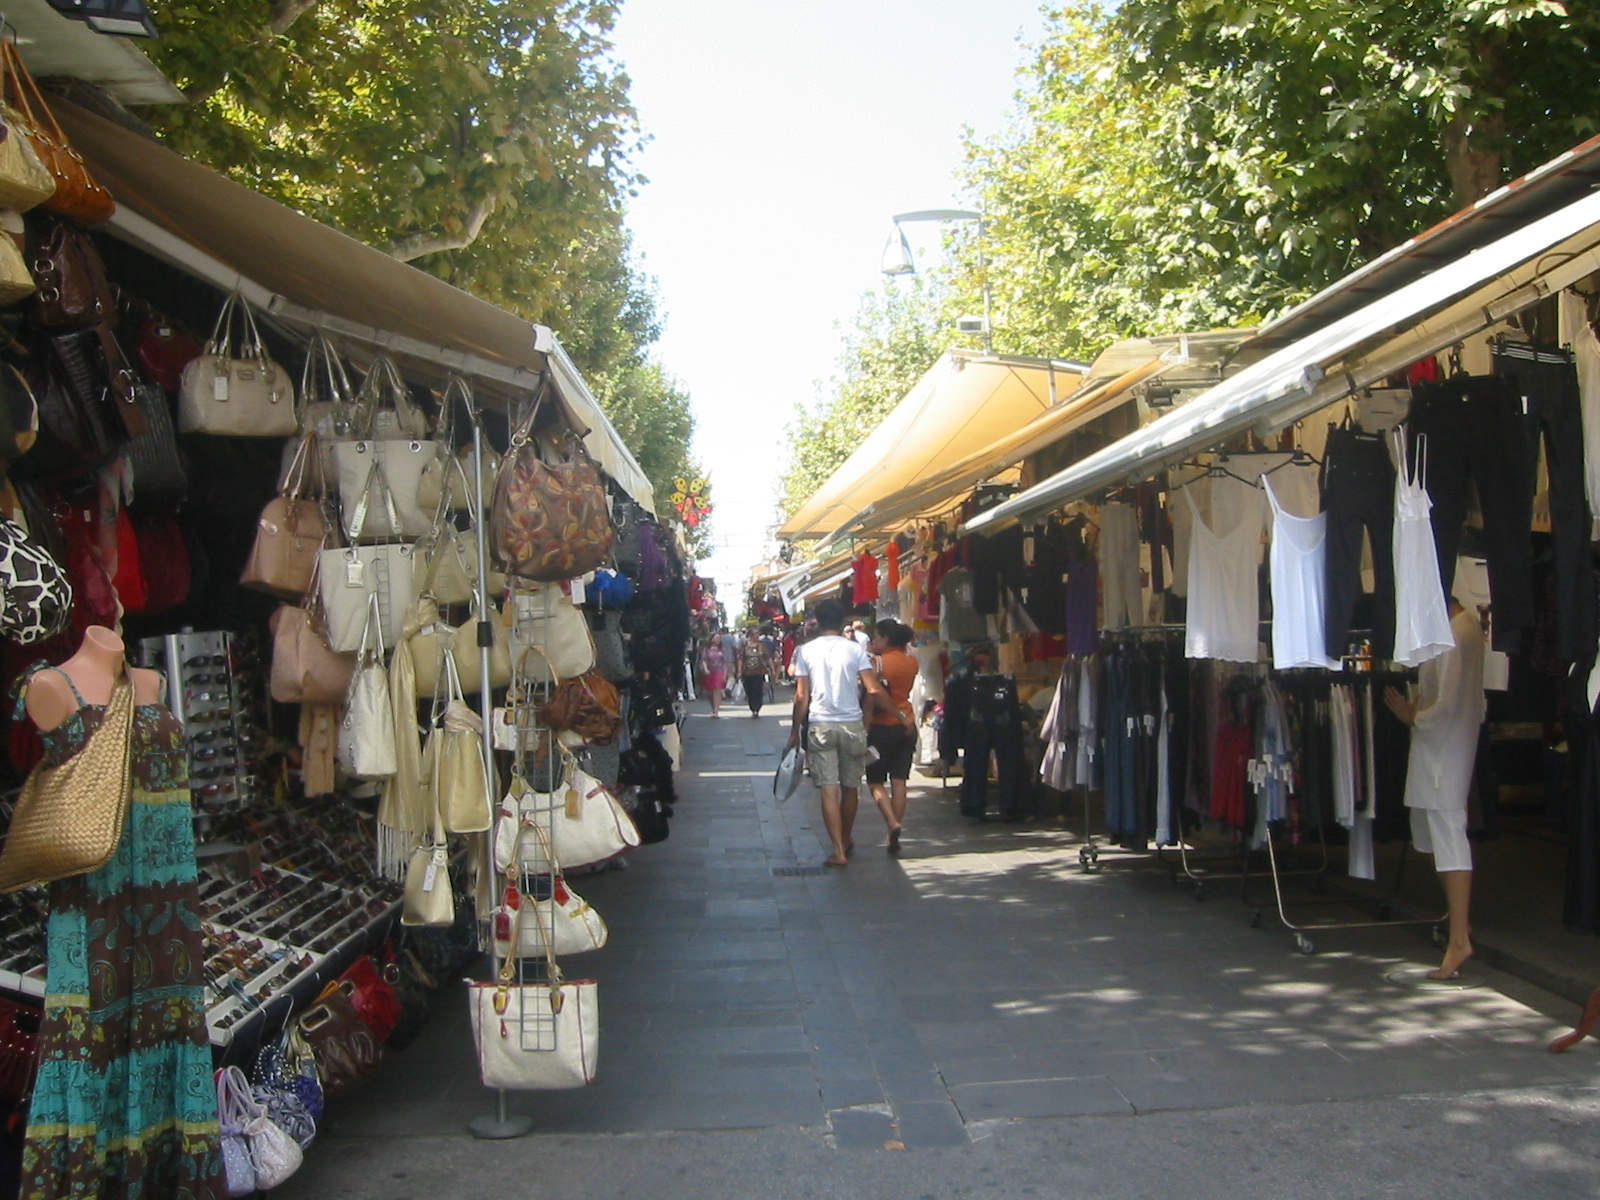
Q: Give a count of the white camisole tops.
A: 3